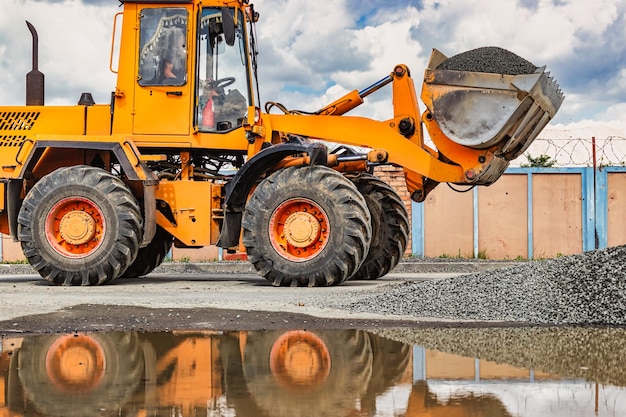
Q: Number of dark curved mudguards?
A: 1